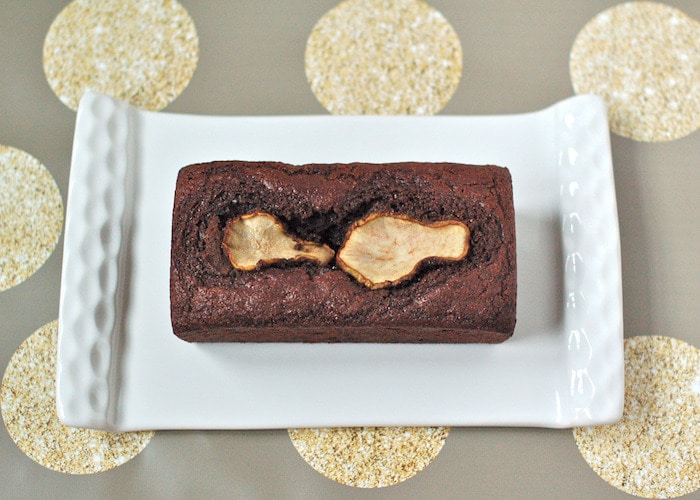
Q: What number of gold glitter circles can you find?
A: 7